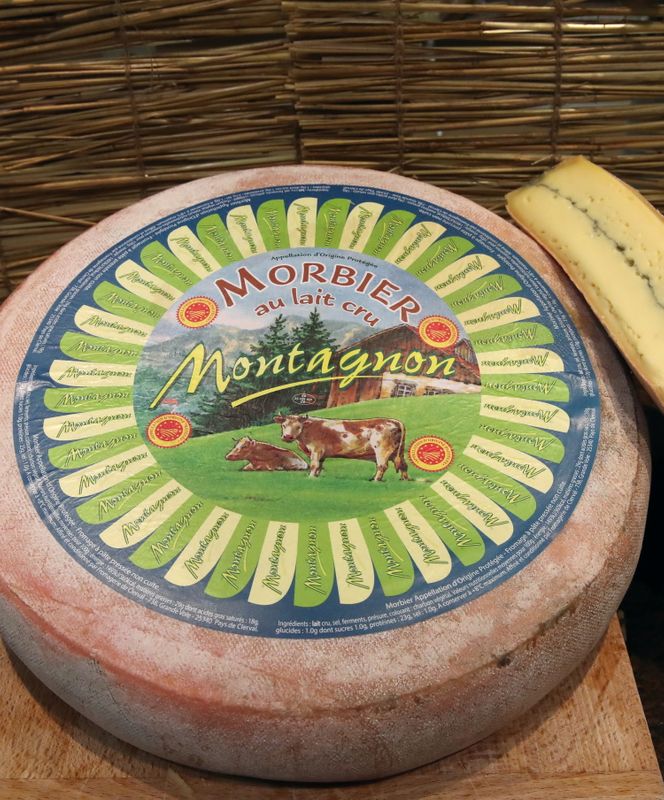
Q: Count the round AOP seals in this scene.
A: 4